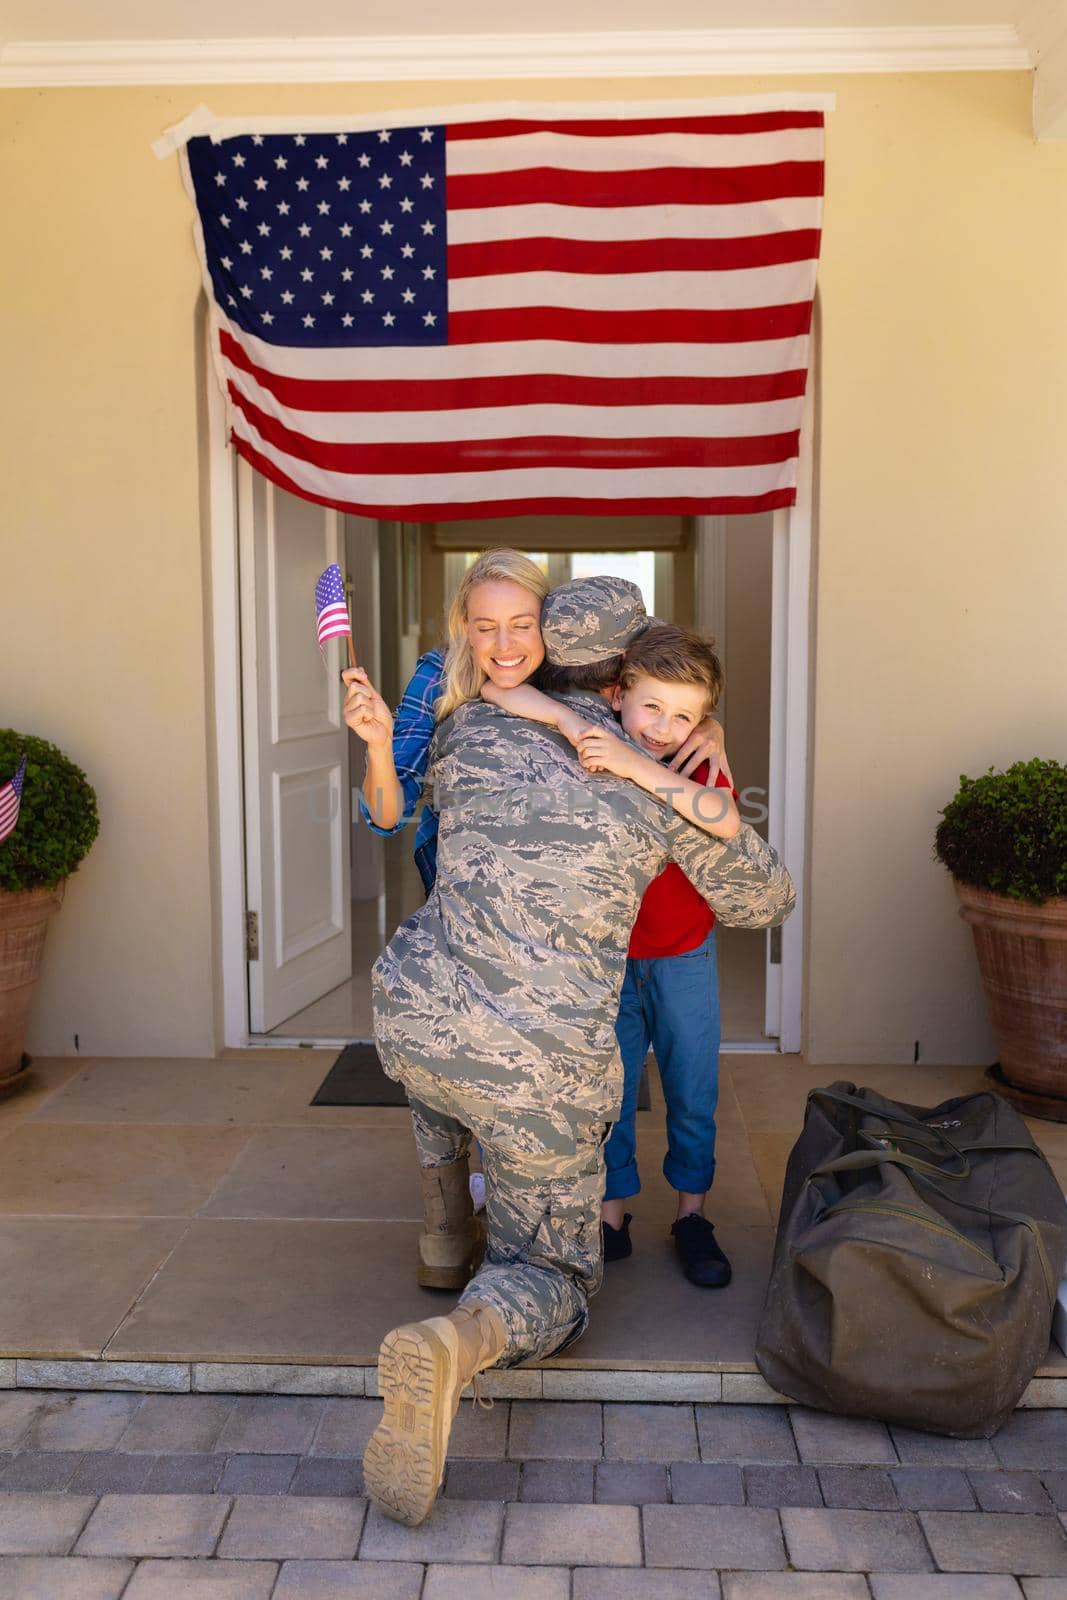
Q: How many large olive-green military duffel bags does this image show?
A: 1